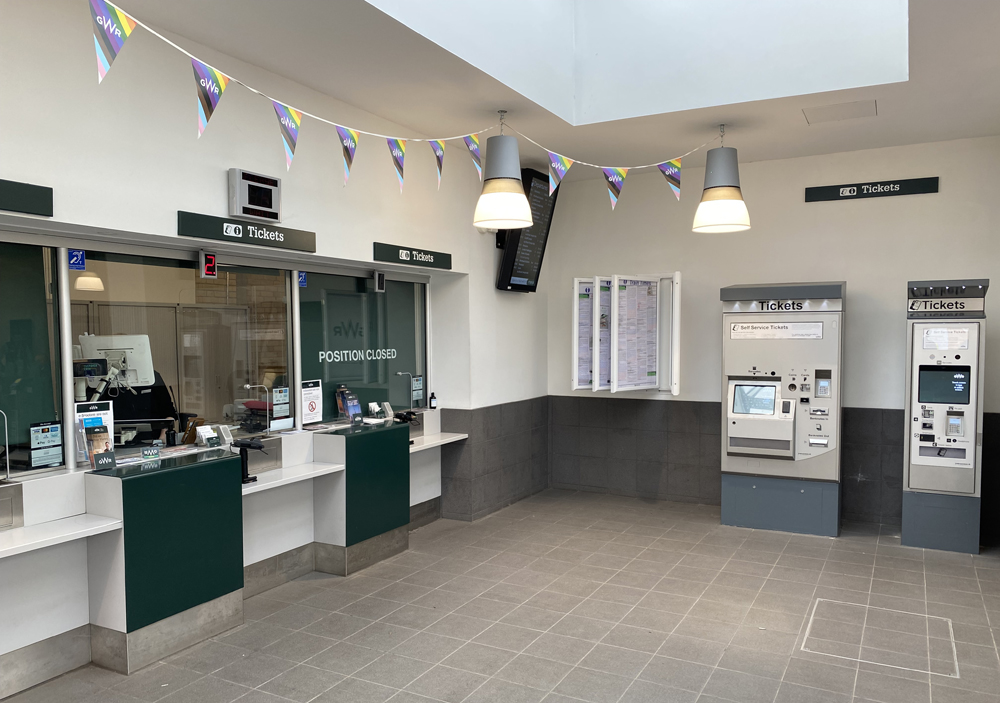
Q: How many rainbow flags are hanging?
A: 10